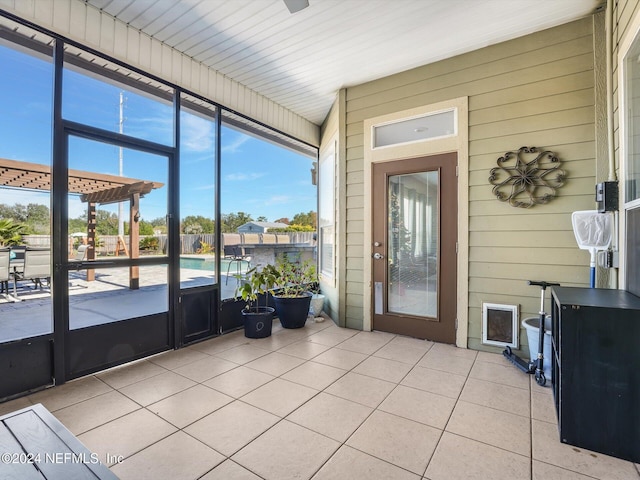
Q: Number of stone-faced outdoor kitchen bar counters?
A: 1